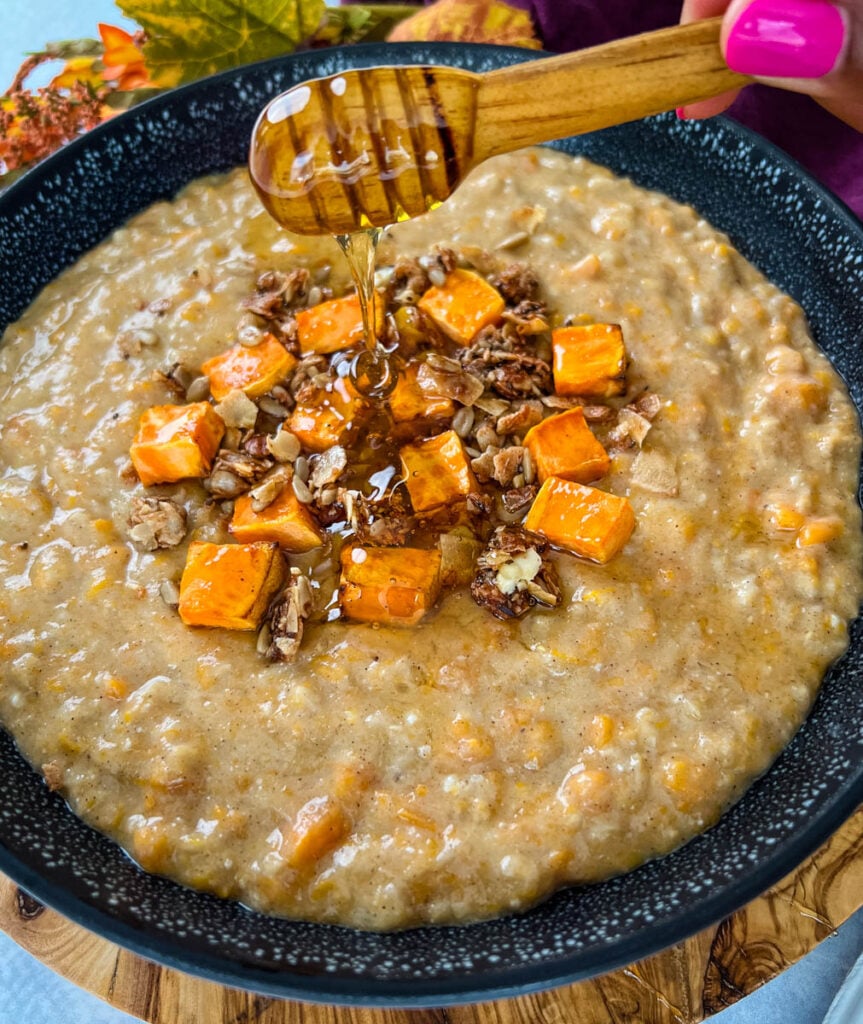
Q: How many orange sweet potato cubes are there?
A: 13